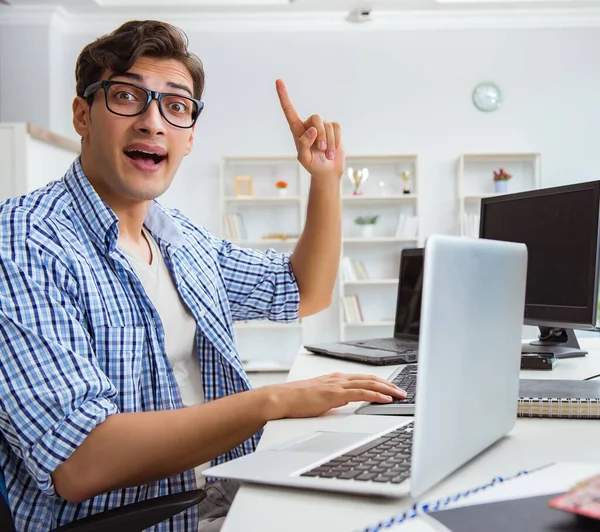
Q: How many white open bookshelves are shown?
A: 3